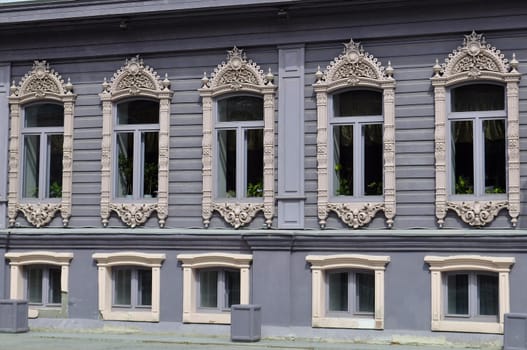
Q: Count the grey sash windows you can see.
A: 10